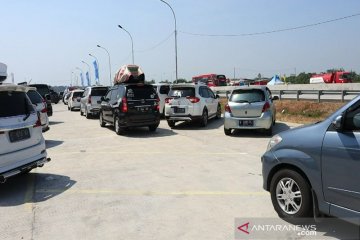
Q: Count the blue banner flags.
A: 3